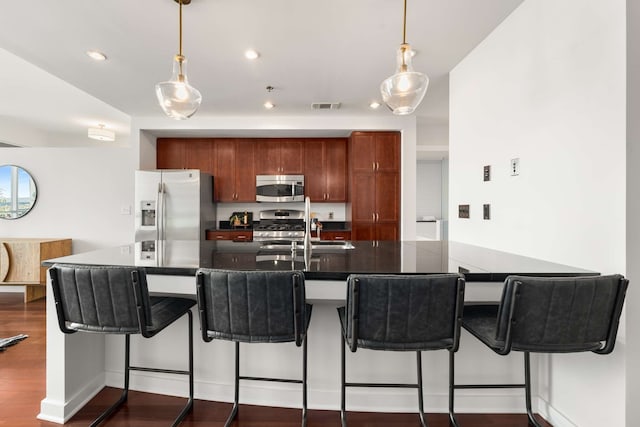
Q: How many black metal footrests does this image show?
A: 4